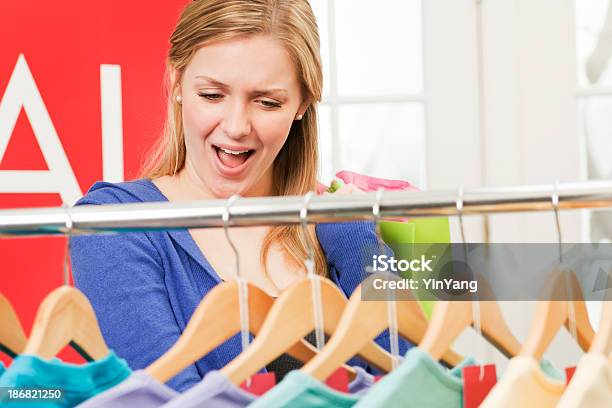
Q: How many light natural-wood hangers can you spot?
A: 8